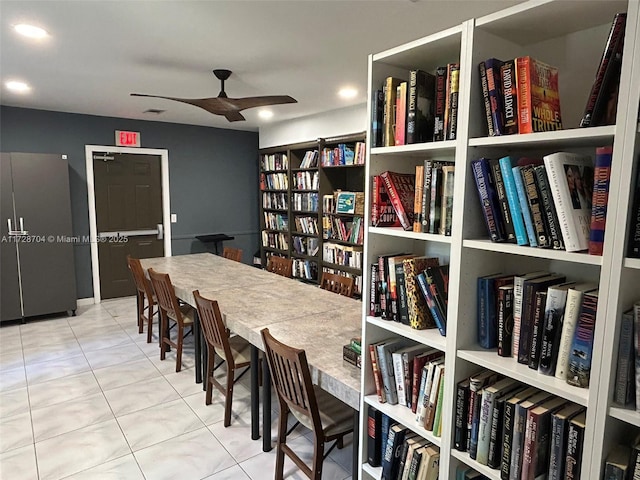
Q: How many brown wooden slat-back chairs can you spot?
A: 7